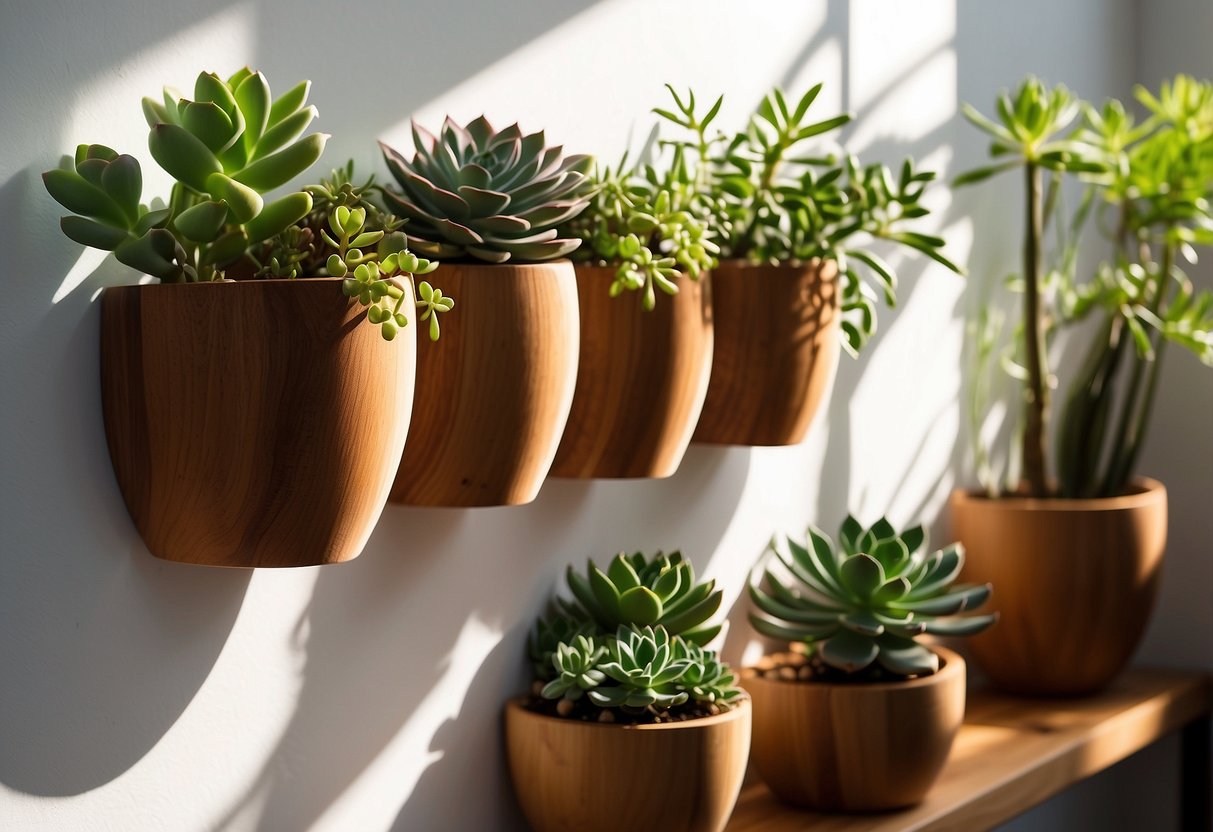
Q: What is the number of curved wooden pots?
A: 7